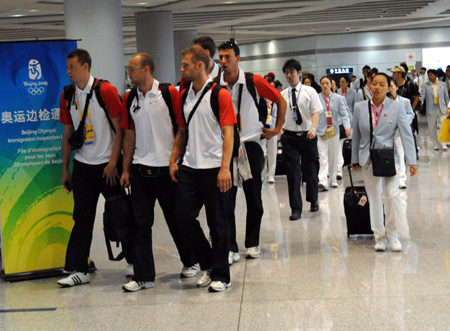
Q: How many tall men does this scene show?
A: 5